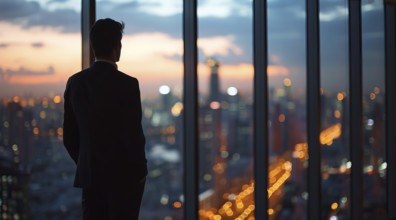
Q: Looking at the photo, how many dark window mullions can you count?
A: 6